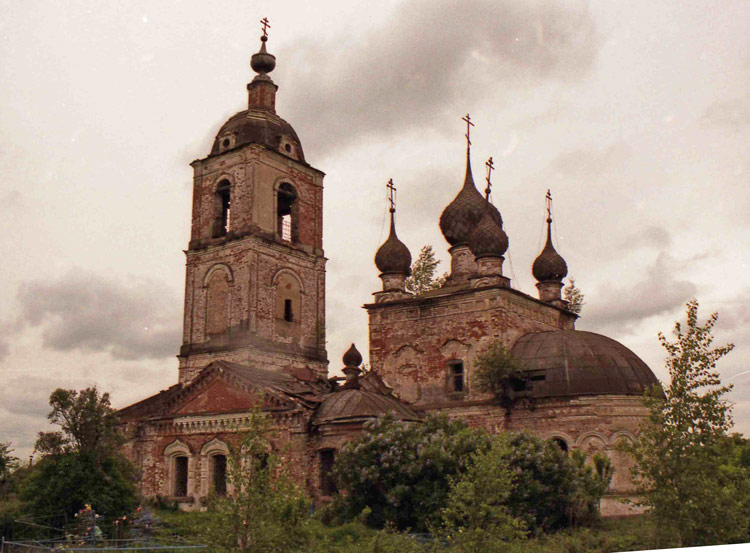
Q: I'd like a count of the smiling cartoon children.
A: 0